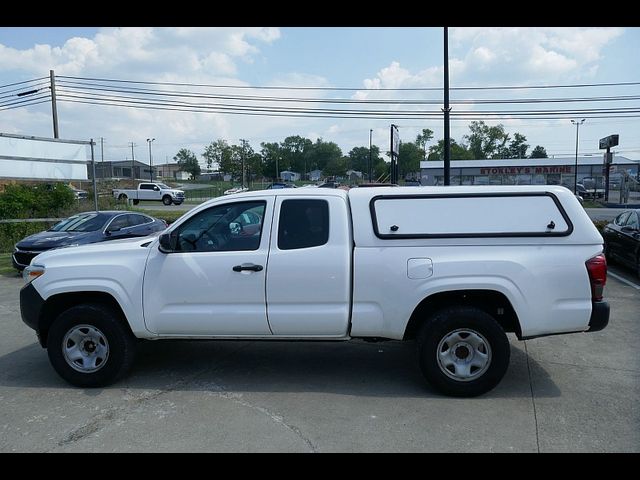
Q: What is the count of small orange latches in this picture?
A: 0